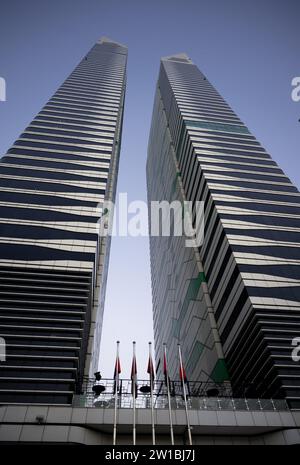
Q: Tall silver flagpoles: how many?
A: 5